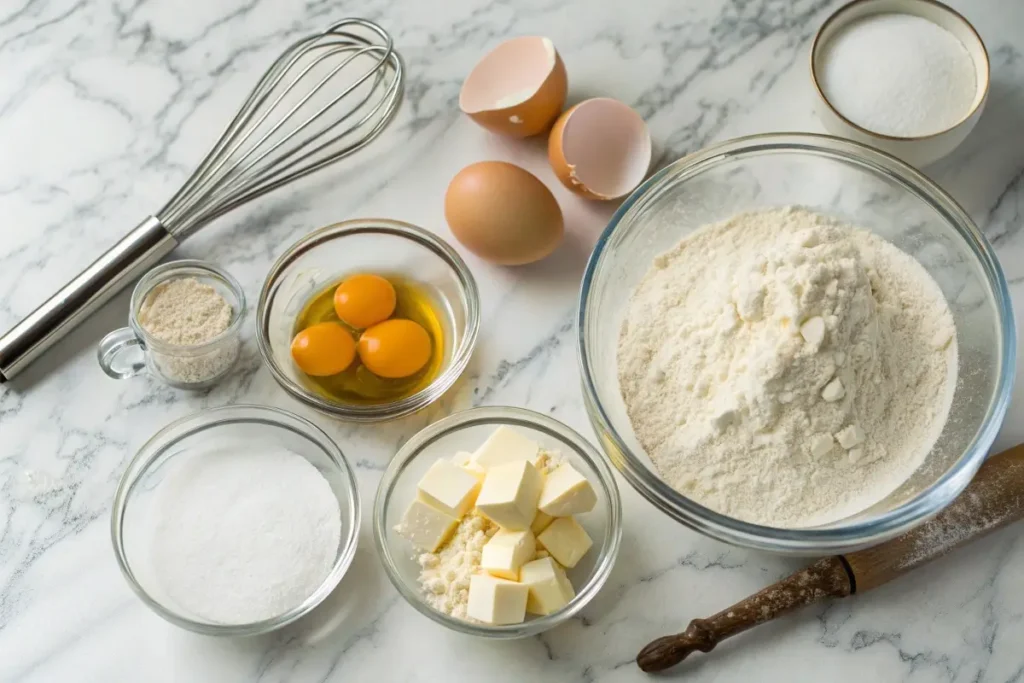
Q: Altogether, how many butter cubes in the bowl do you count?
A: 9